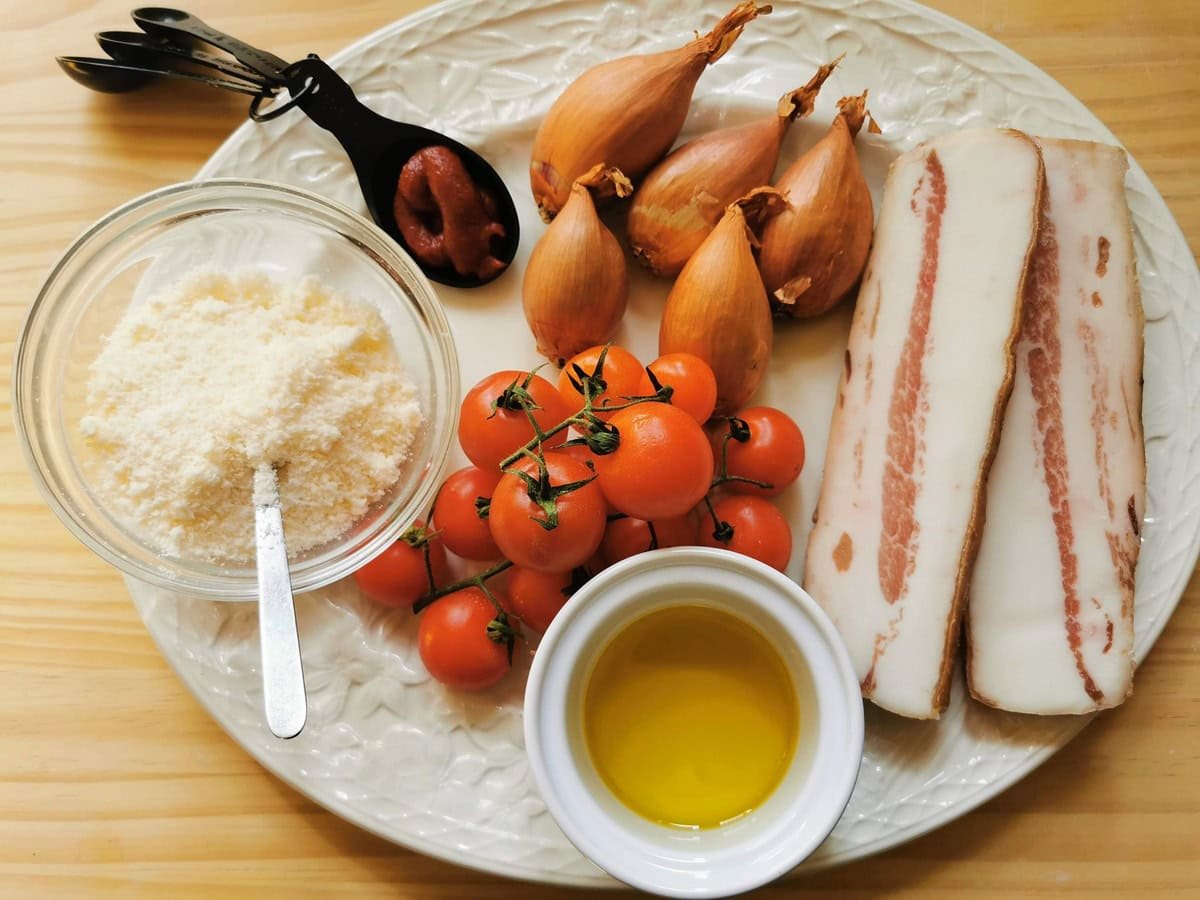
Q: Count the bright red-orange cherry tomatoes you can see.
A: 12